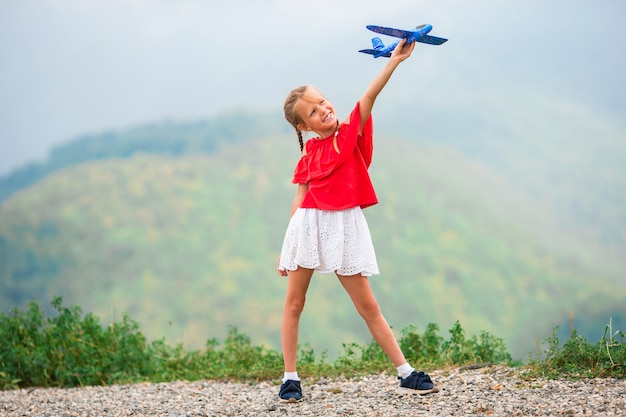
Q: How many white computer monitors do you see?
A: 0